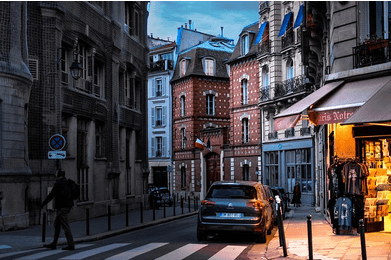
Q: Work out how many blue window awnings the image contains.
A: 3